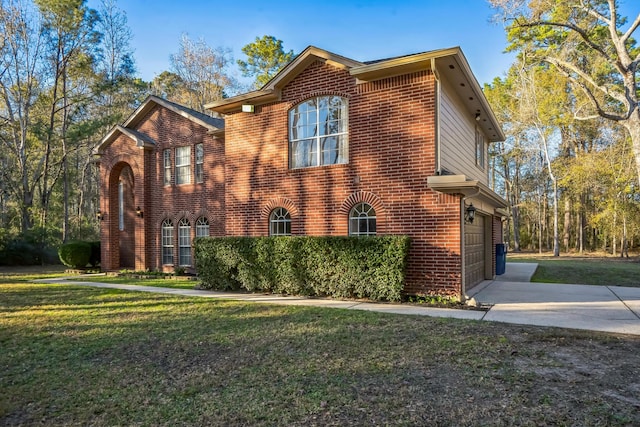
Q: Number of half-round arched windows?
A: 5